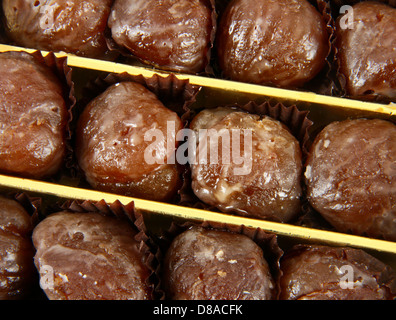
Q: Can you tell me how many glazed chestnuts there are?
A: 12